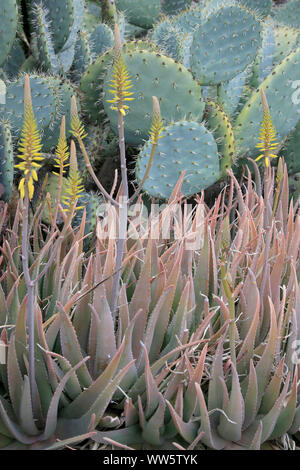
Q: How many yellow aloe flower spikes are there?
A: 7